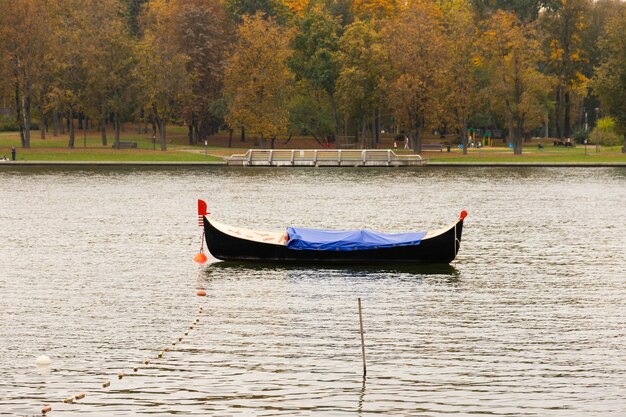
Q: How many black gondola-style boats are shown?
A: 1